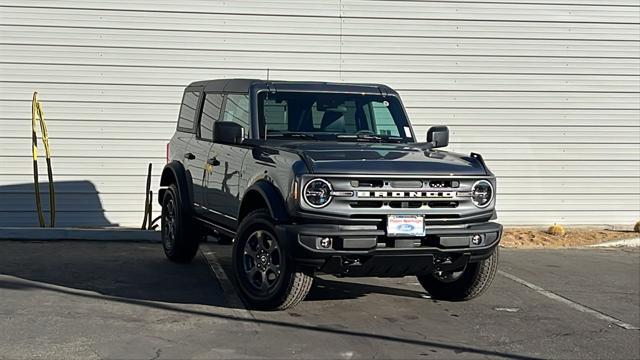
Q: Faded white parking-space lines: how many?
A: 2